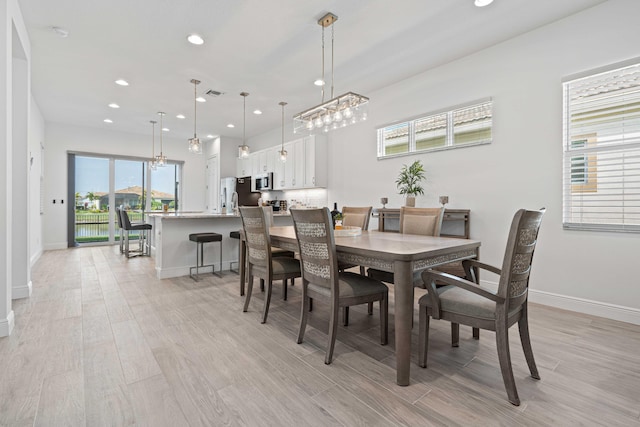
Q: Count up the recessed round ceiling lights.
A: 12